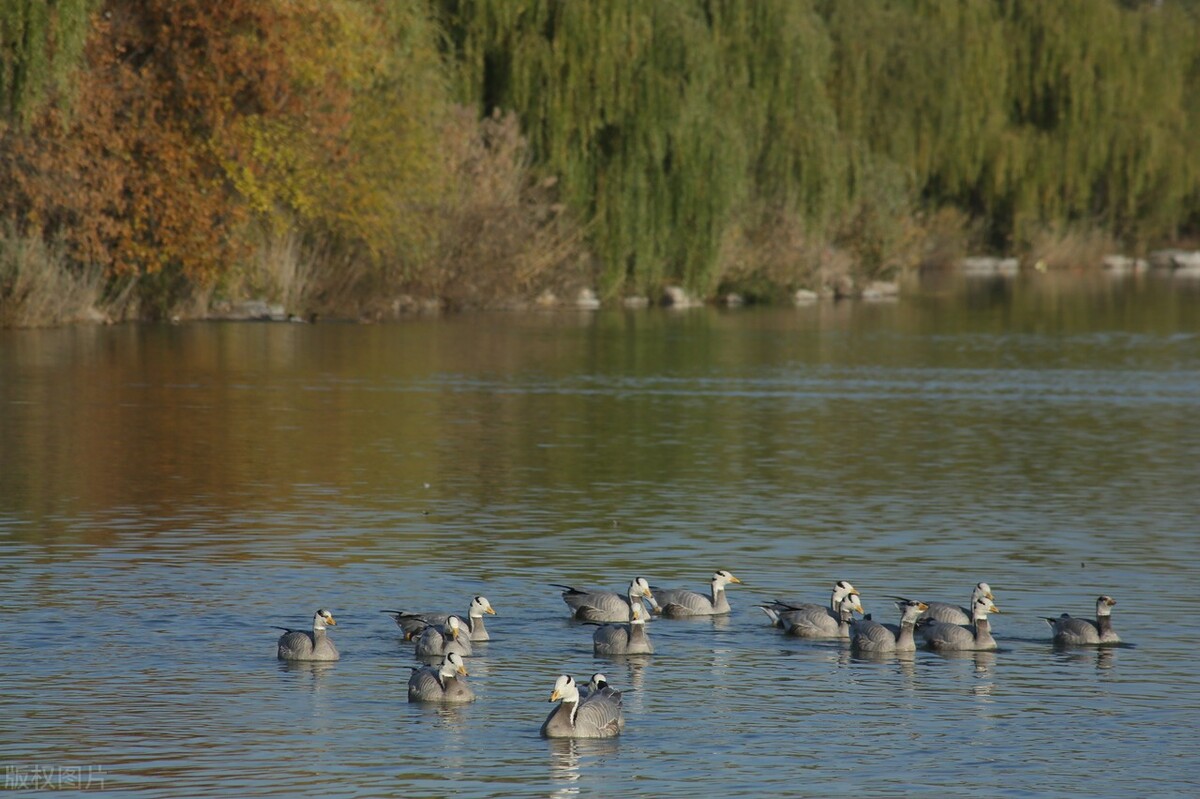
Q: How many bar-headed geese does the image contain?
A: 15